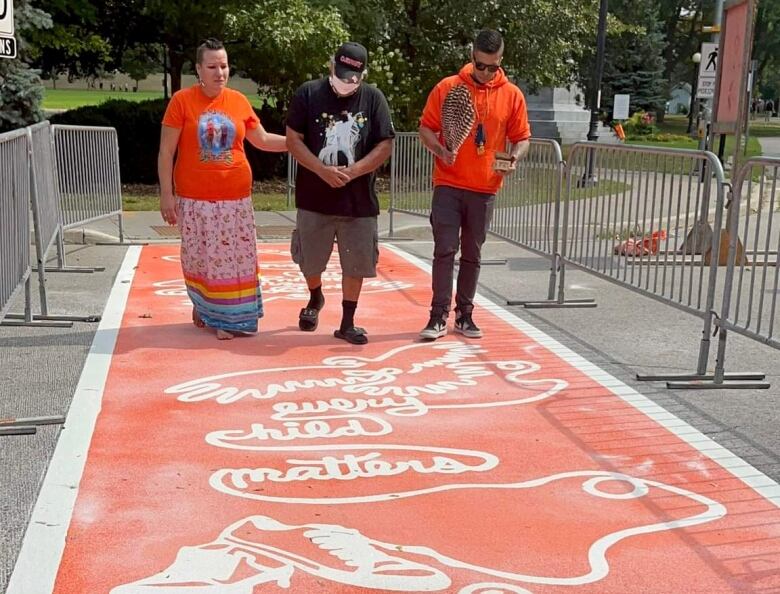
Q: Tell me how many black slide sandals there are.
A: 2